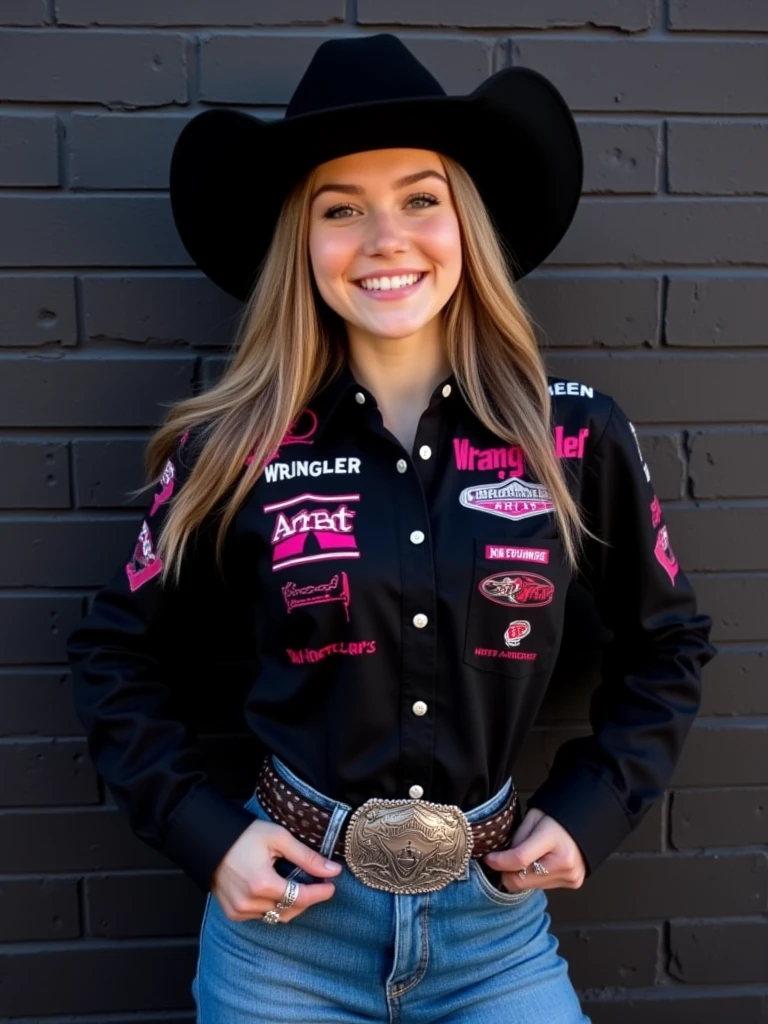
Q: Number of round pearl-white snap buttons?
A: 8